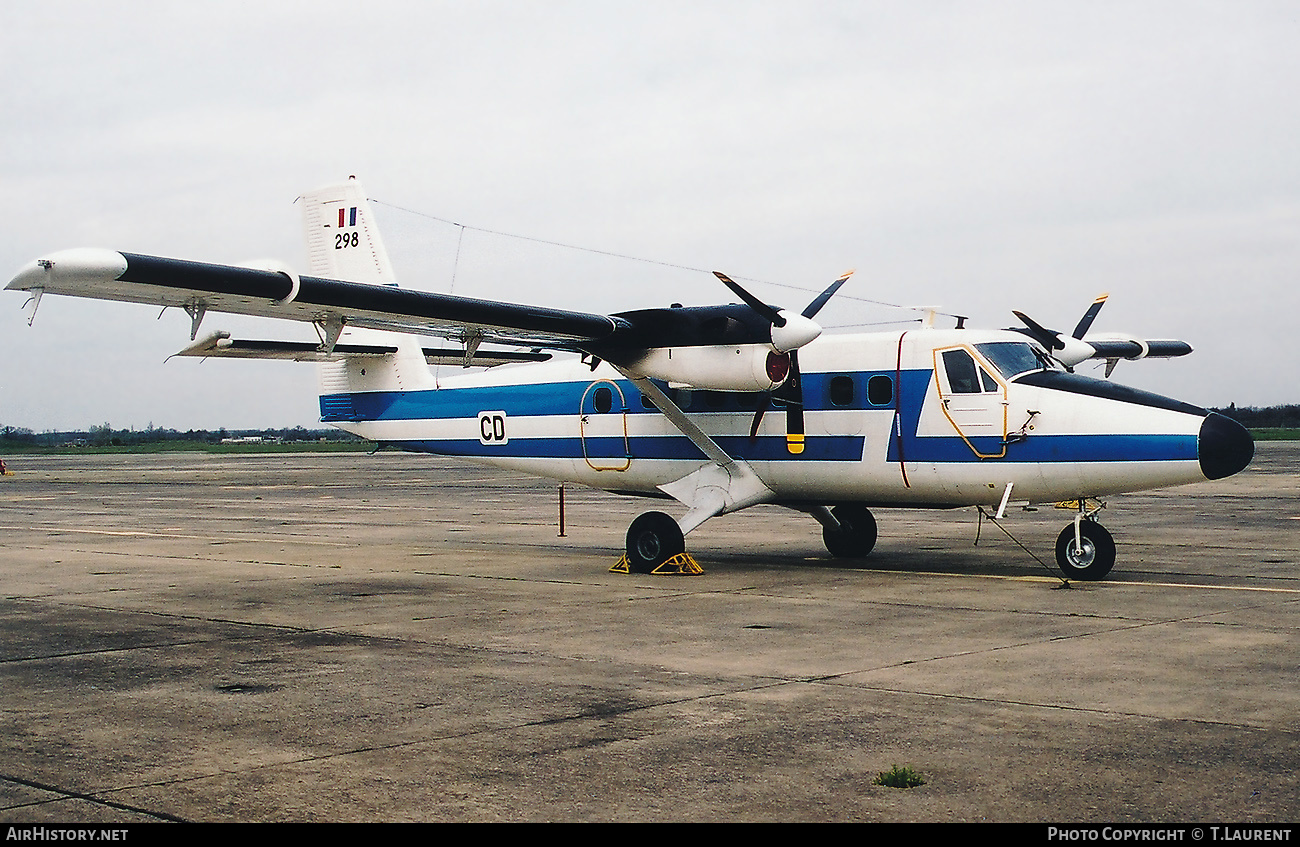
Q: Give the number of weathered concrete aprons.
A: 1